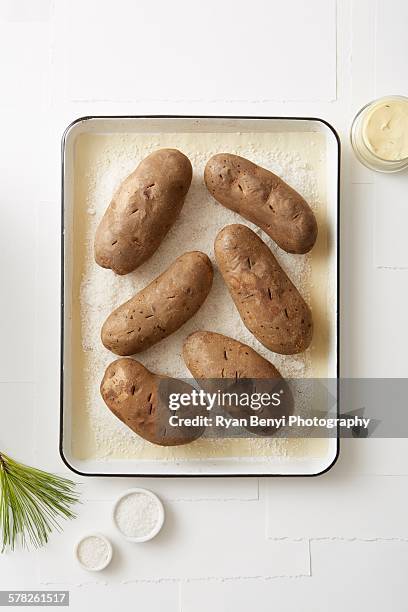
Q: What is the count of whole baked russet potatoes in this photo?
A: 6